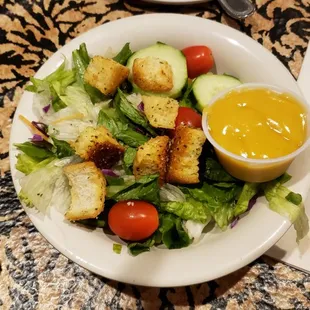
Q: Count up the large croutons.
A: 7